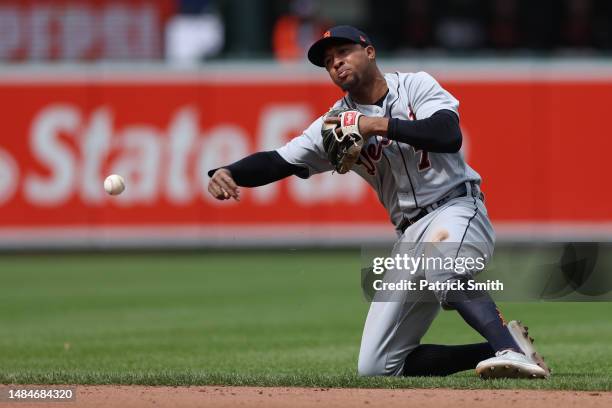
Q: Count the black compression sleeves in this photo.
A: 2